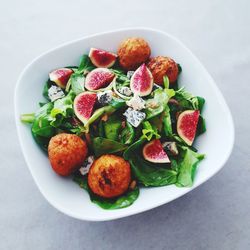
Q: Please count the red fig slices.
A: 7